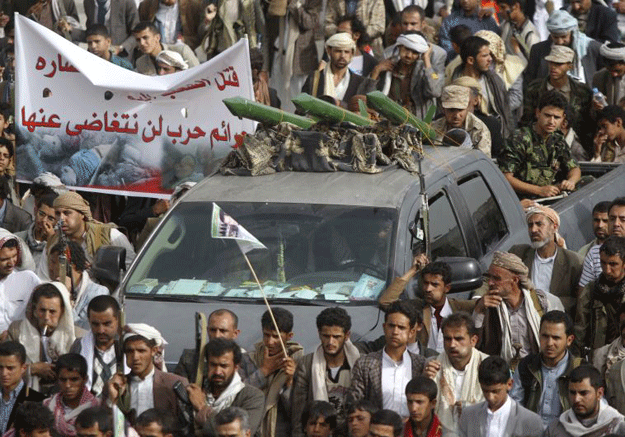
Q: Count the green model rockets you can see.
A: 3